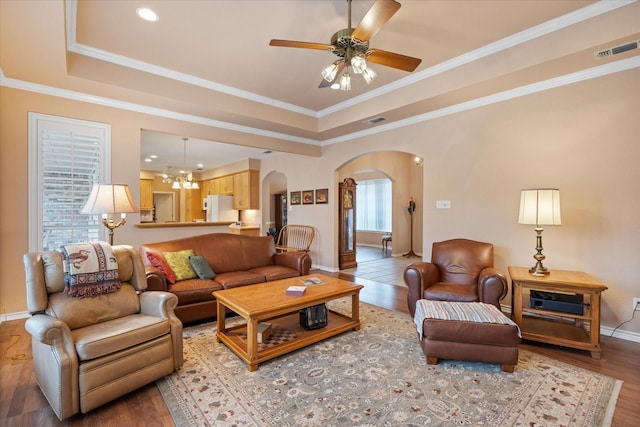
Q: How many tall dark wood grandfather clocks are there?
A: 1